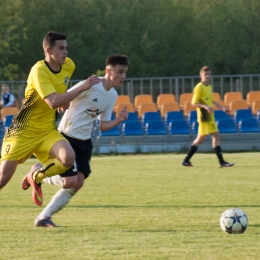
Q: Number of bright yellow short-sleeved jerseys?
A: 2